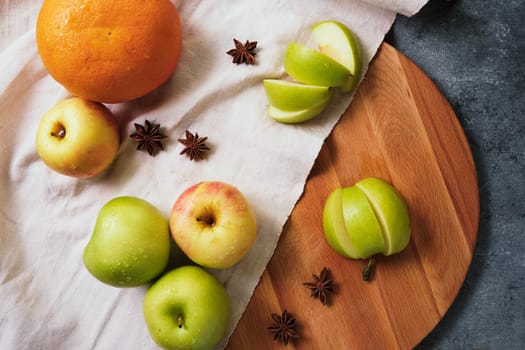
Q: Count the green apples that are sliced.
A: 2